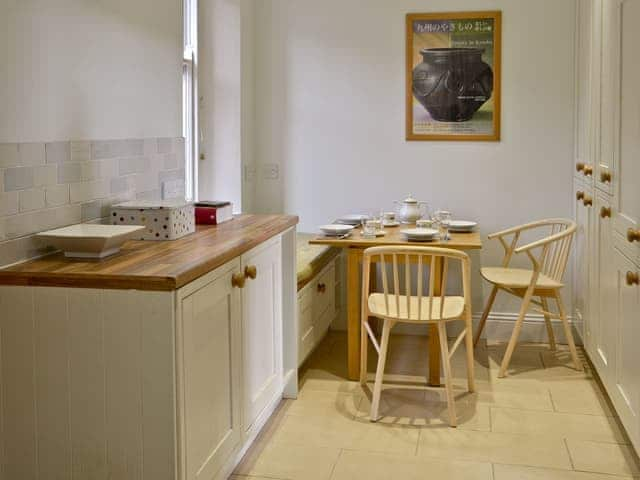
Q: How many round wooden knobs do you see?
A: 11